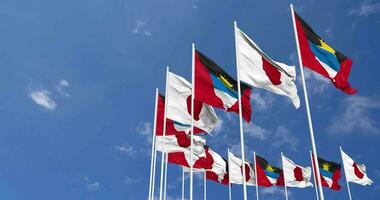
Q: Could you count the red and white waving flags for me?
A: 7